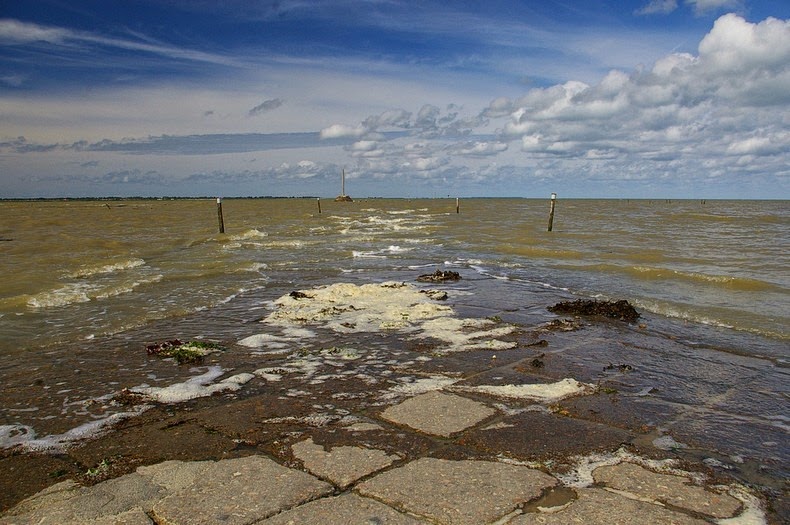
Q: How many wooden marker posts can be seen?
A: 4